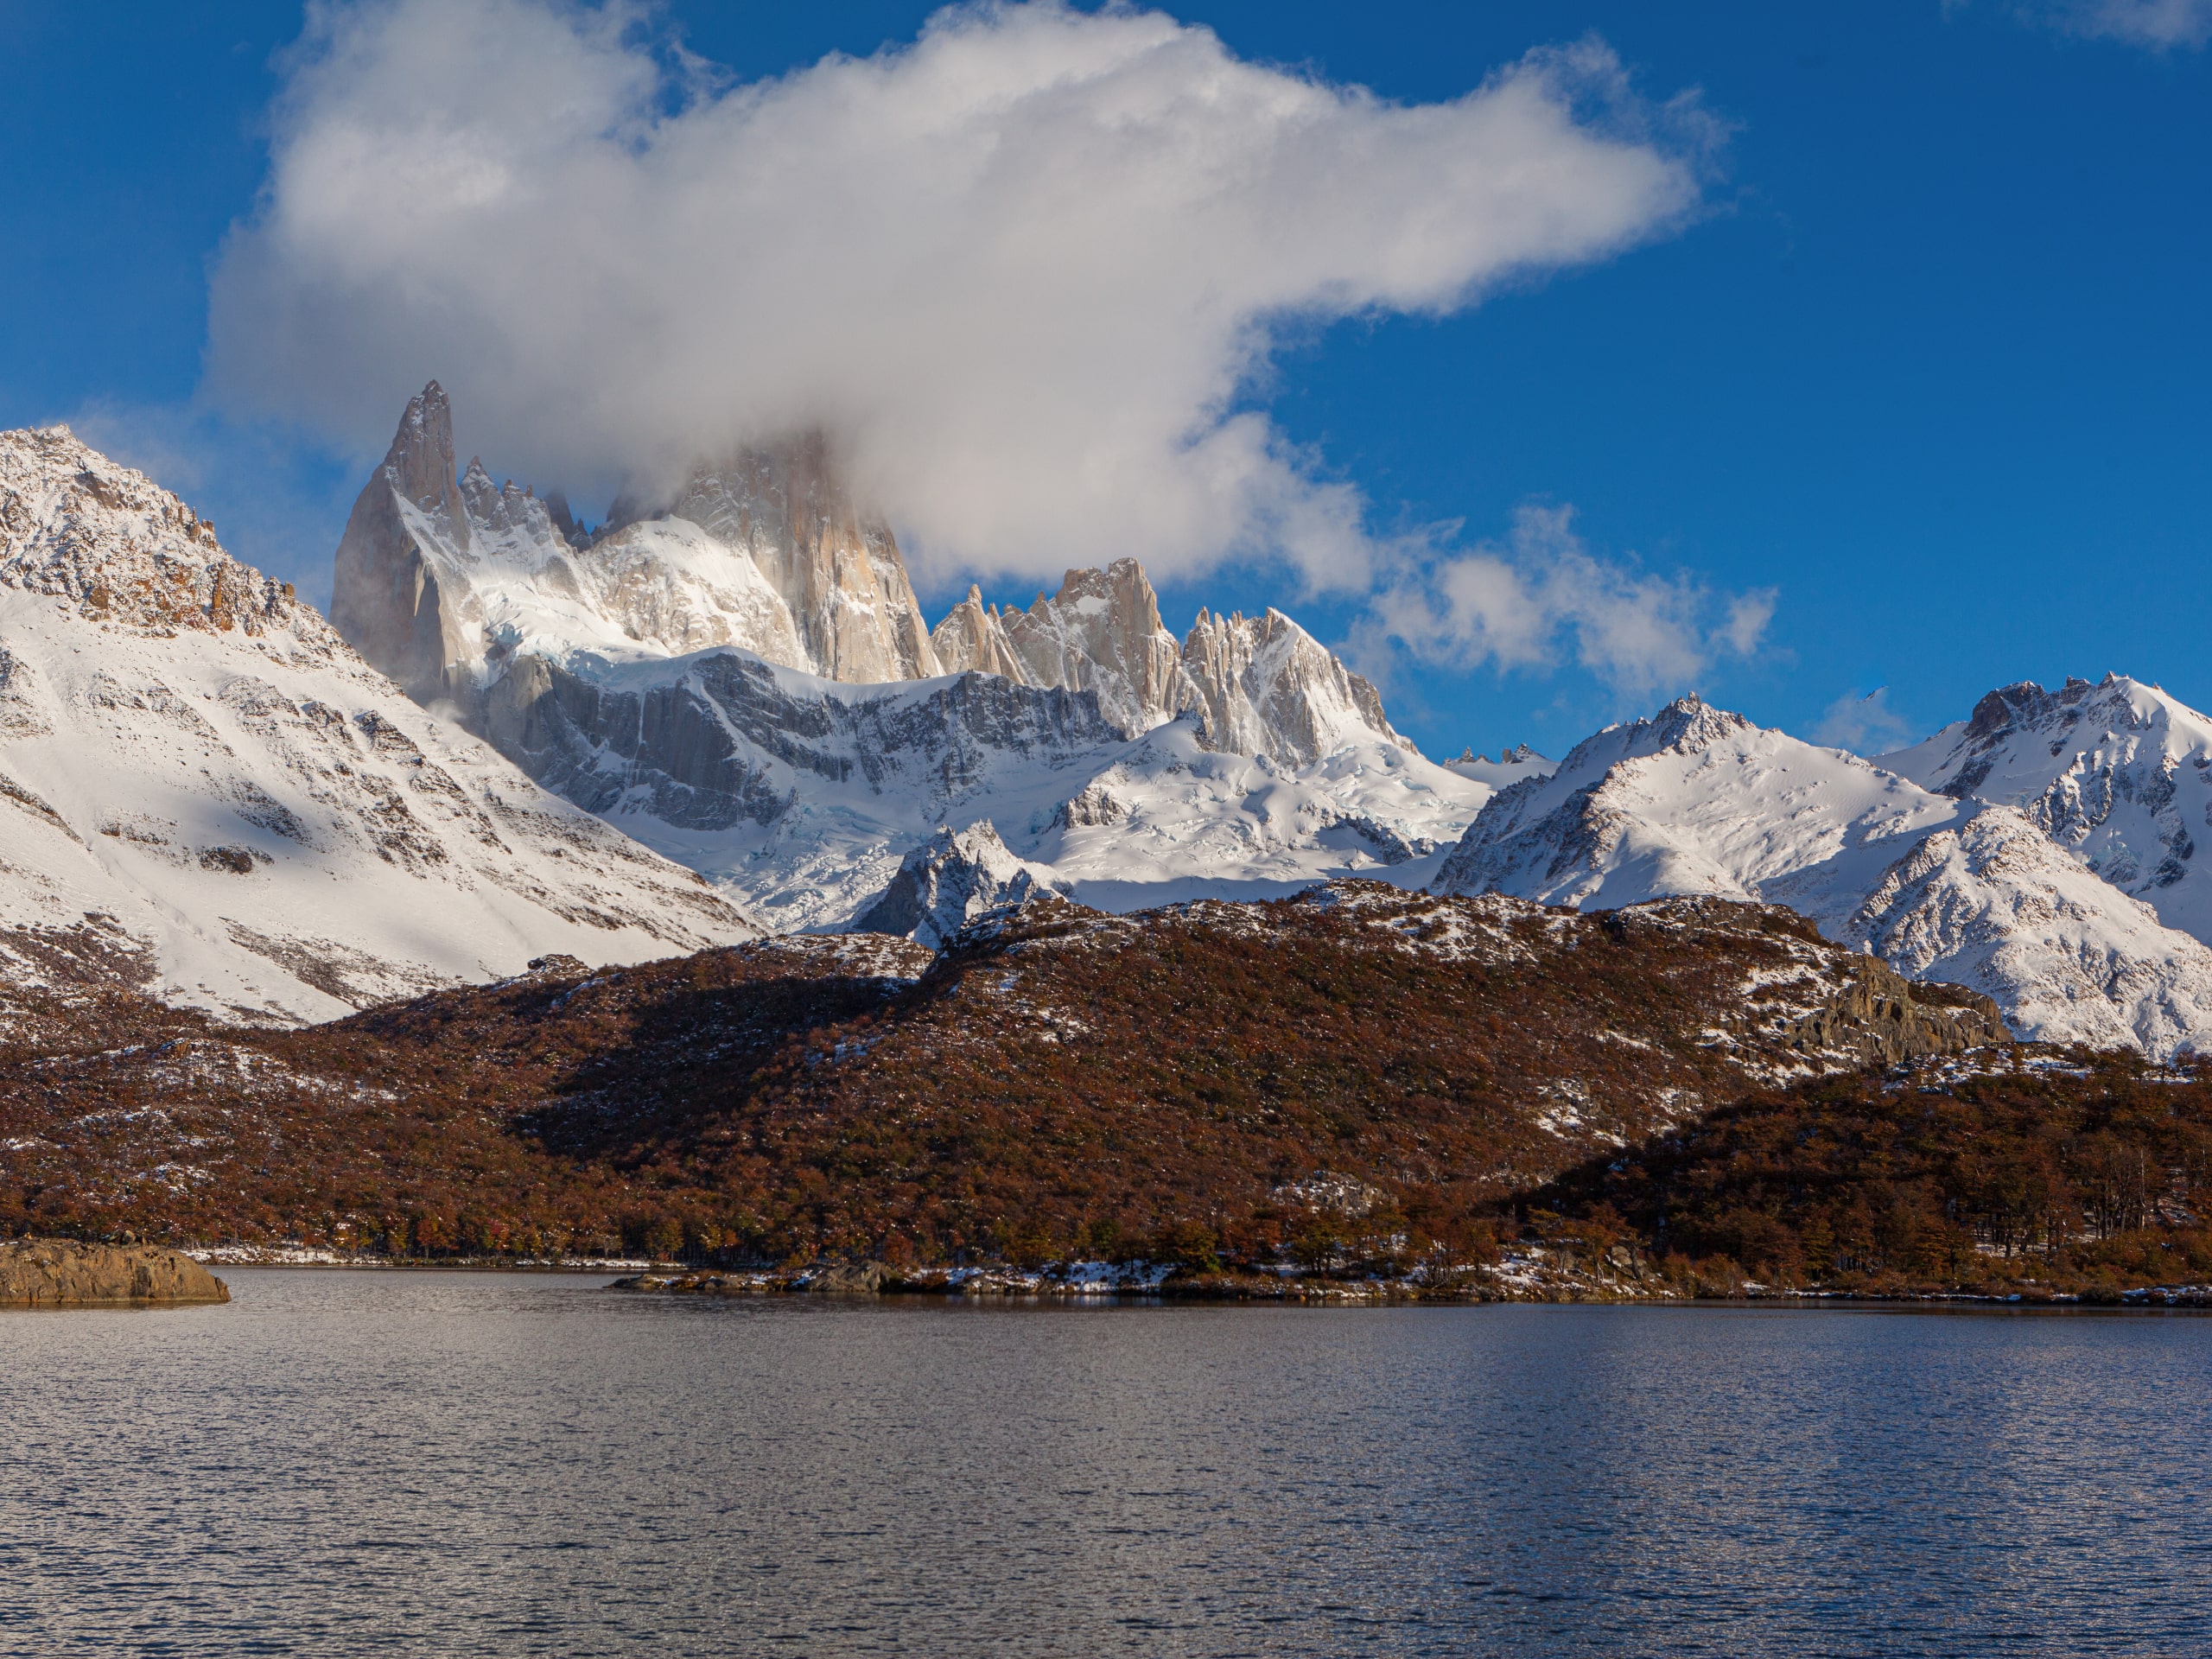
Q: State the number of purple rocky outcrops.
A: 0